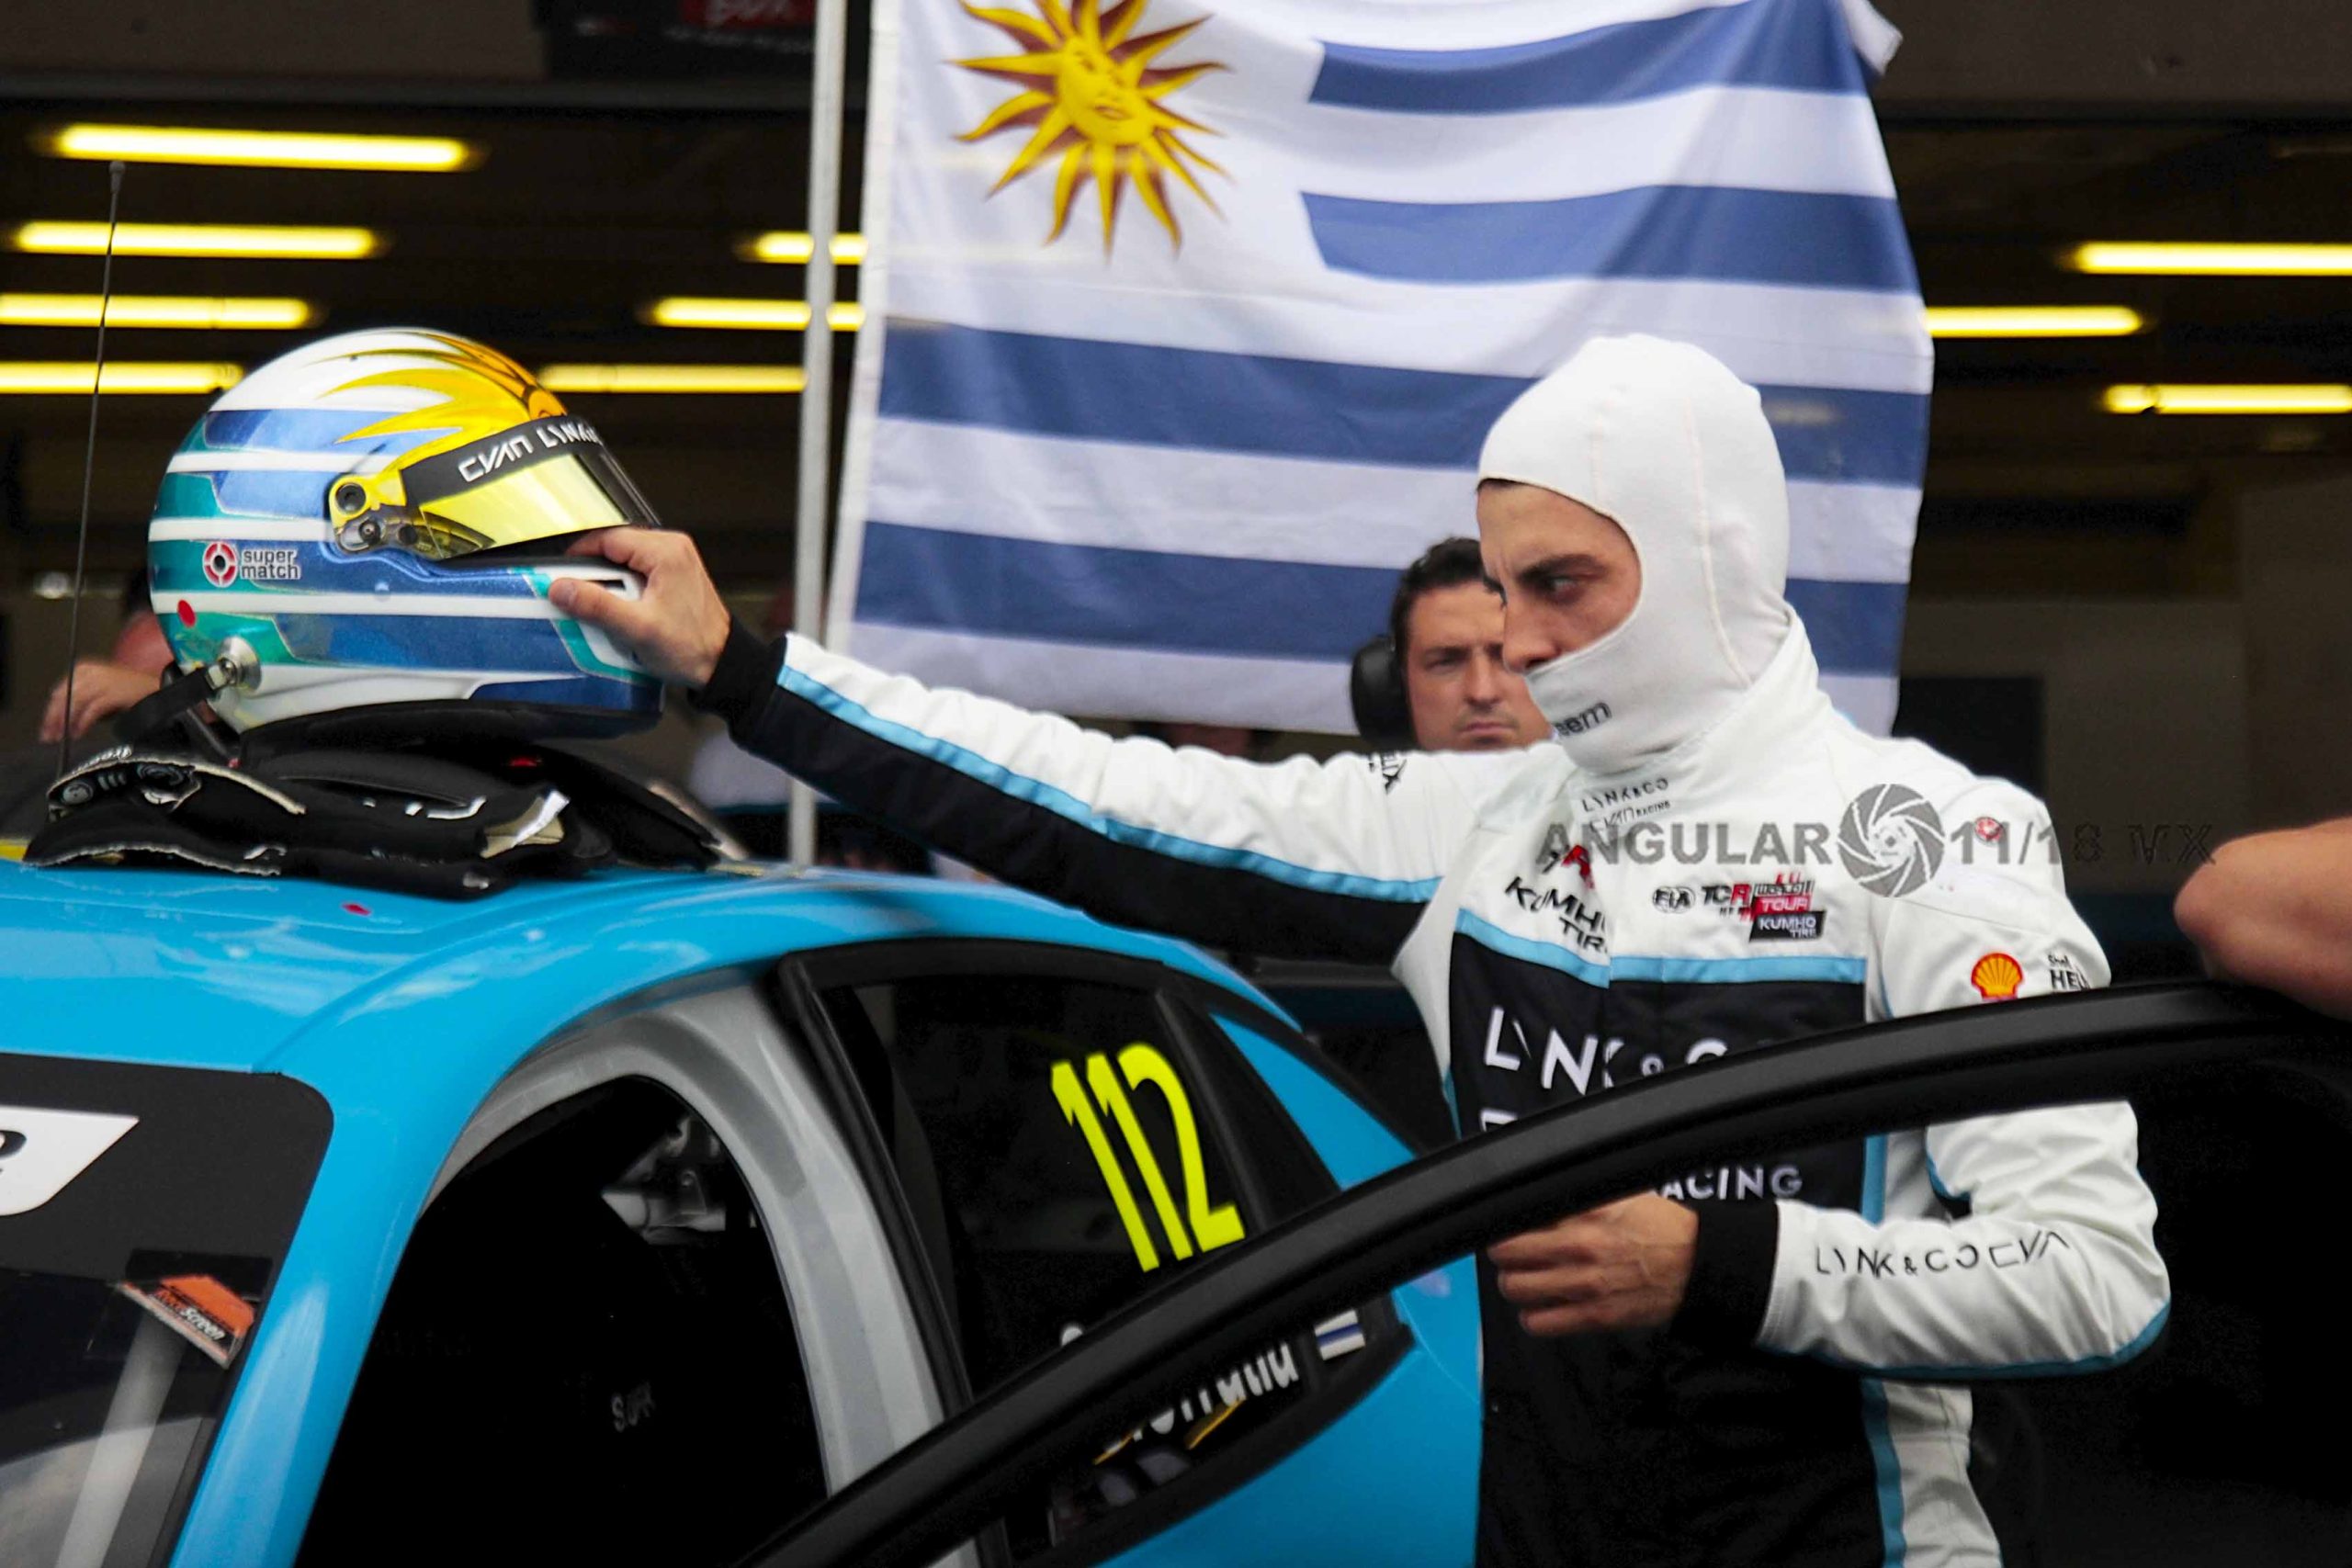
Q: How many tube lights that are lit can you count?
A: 10